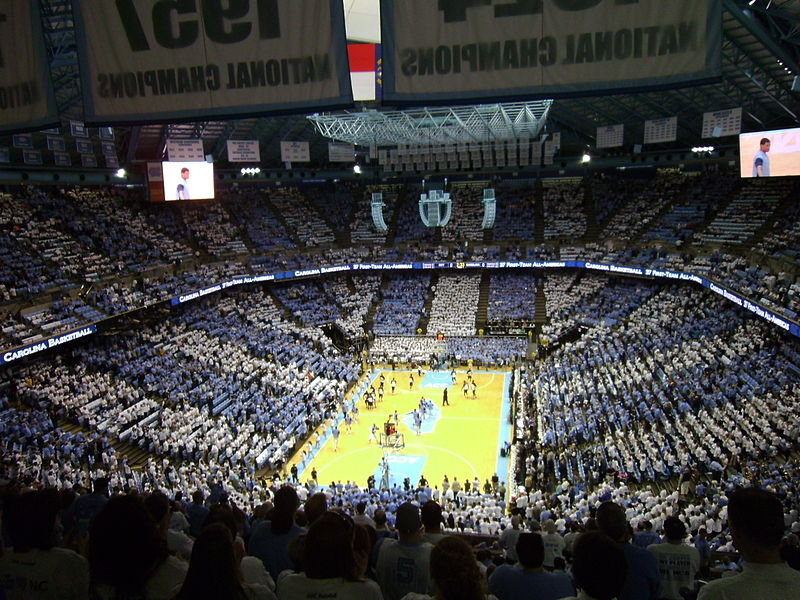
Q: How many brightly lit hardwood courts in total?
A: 1